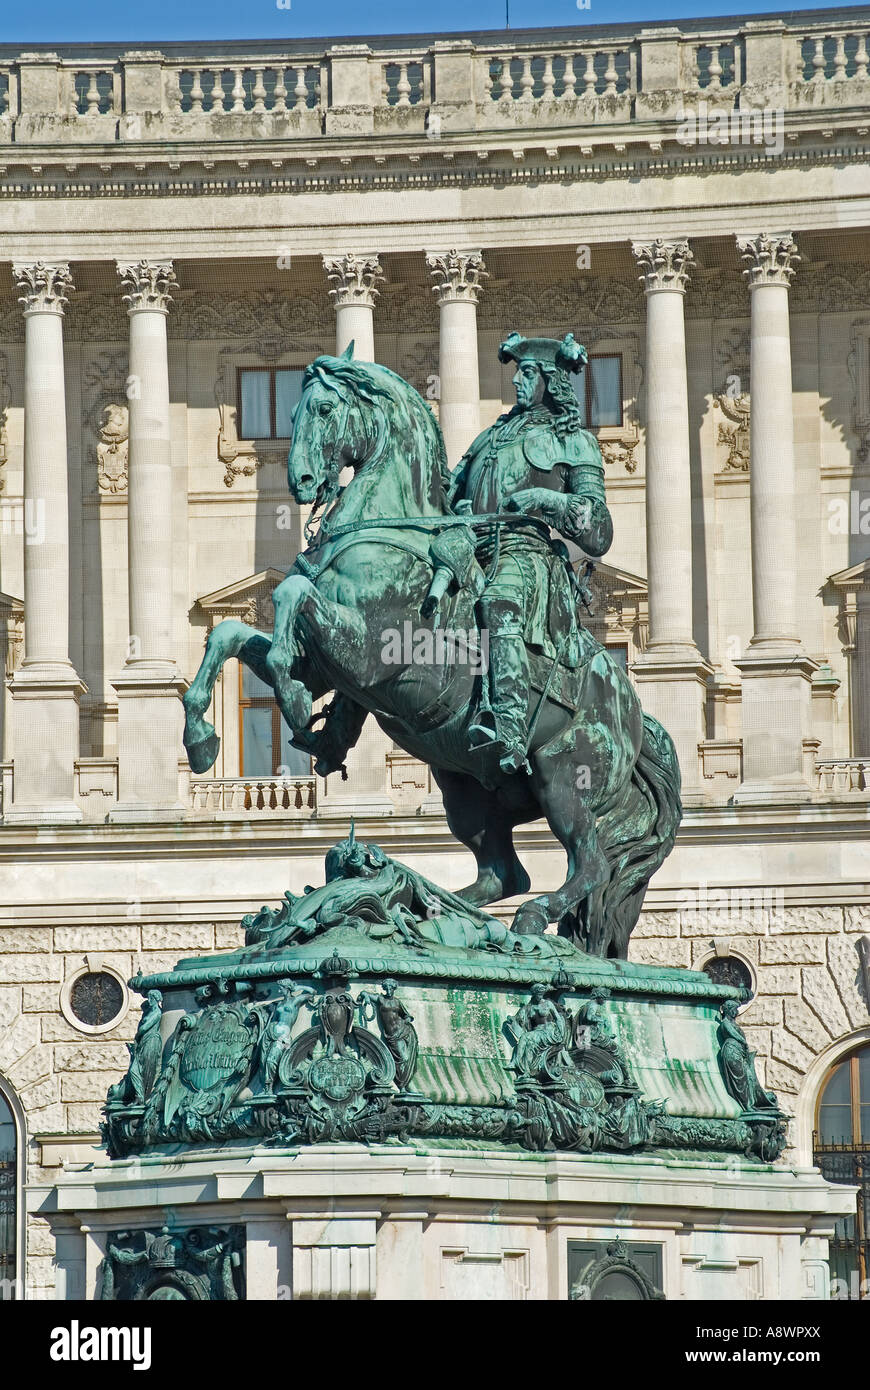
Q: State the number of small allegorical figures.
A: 6